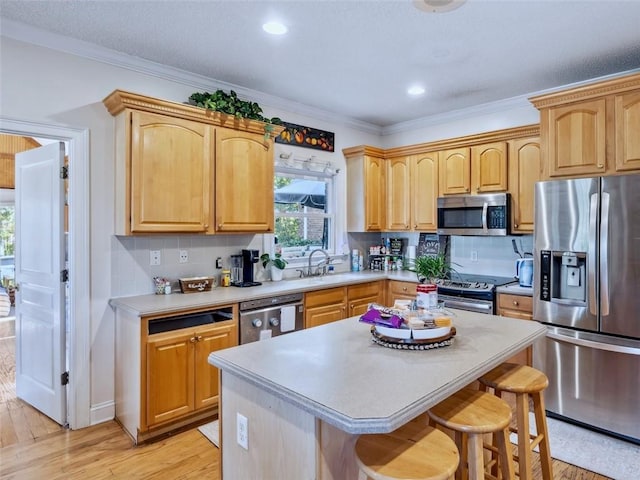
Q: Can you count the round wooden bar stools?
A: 3